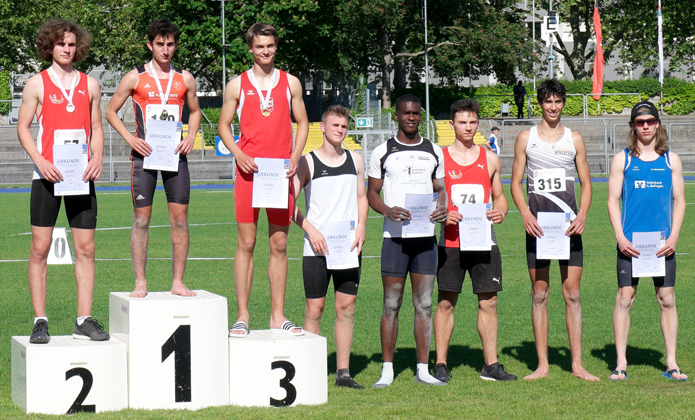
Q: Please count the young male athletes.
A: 8